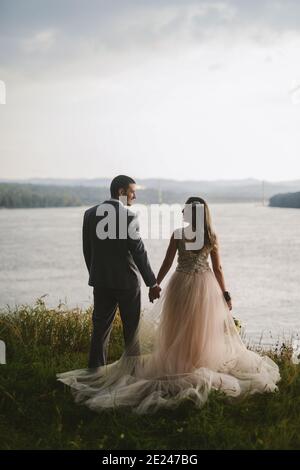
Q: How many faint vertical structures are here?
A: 2